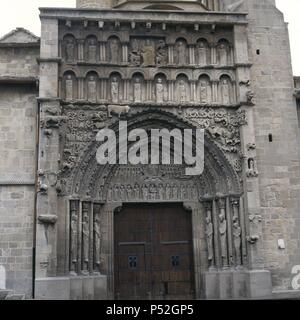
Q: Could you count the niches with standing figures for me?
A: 14